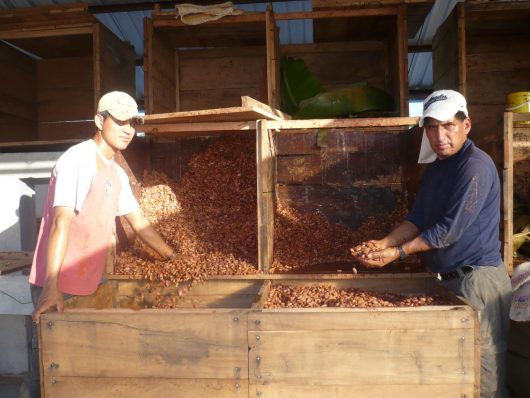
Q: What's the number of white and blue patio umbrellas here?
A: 0